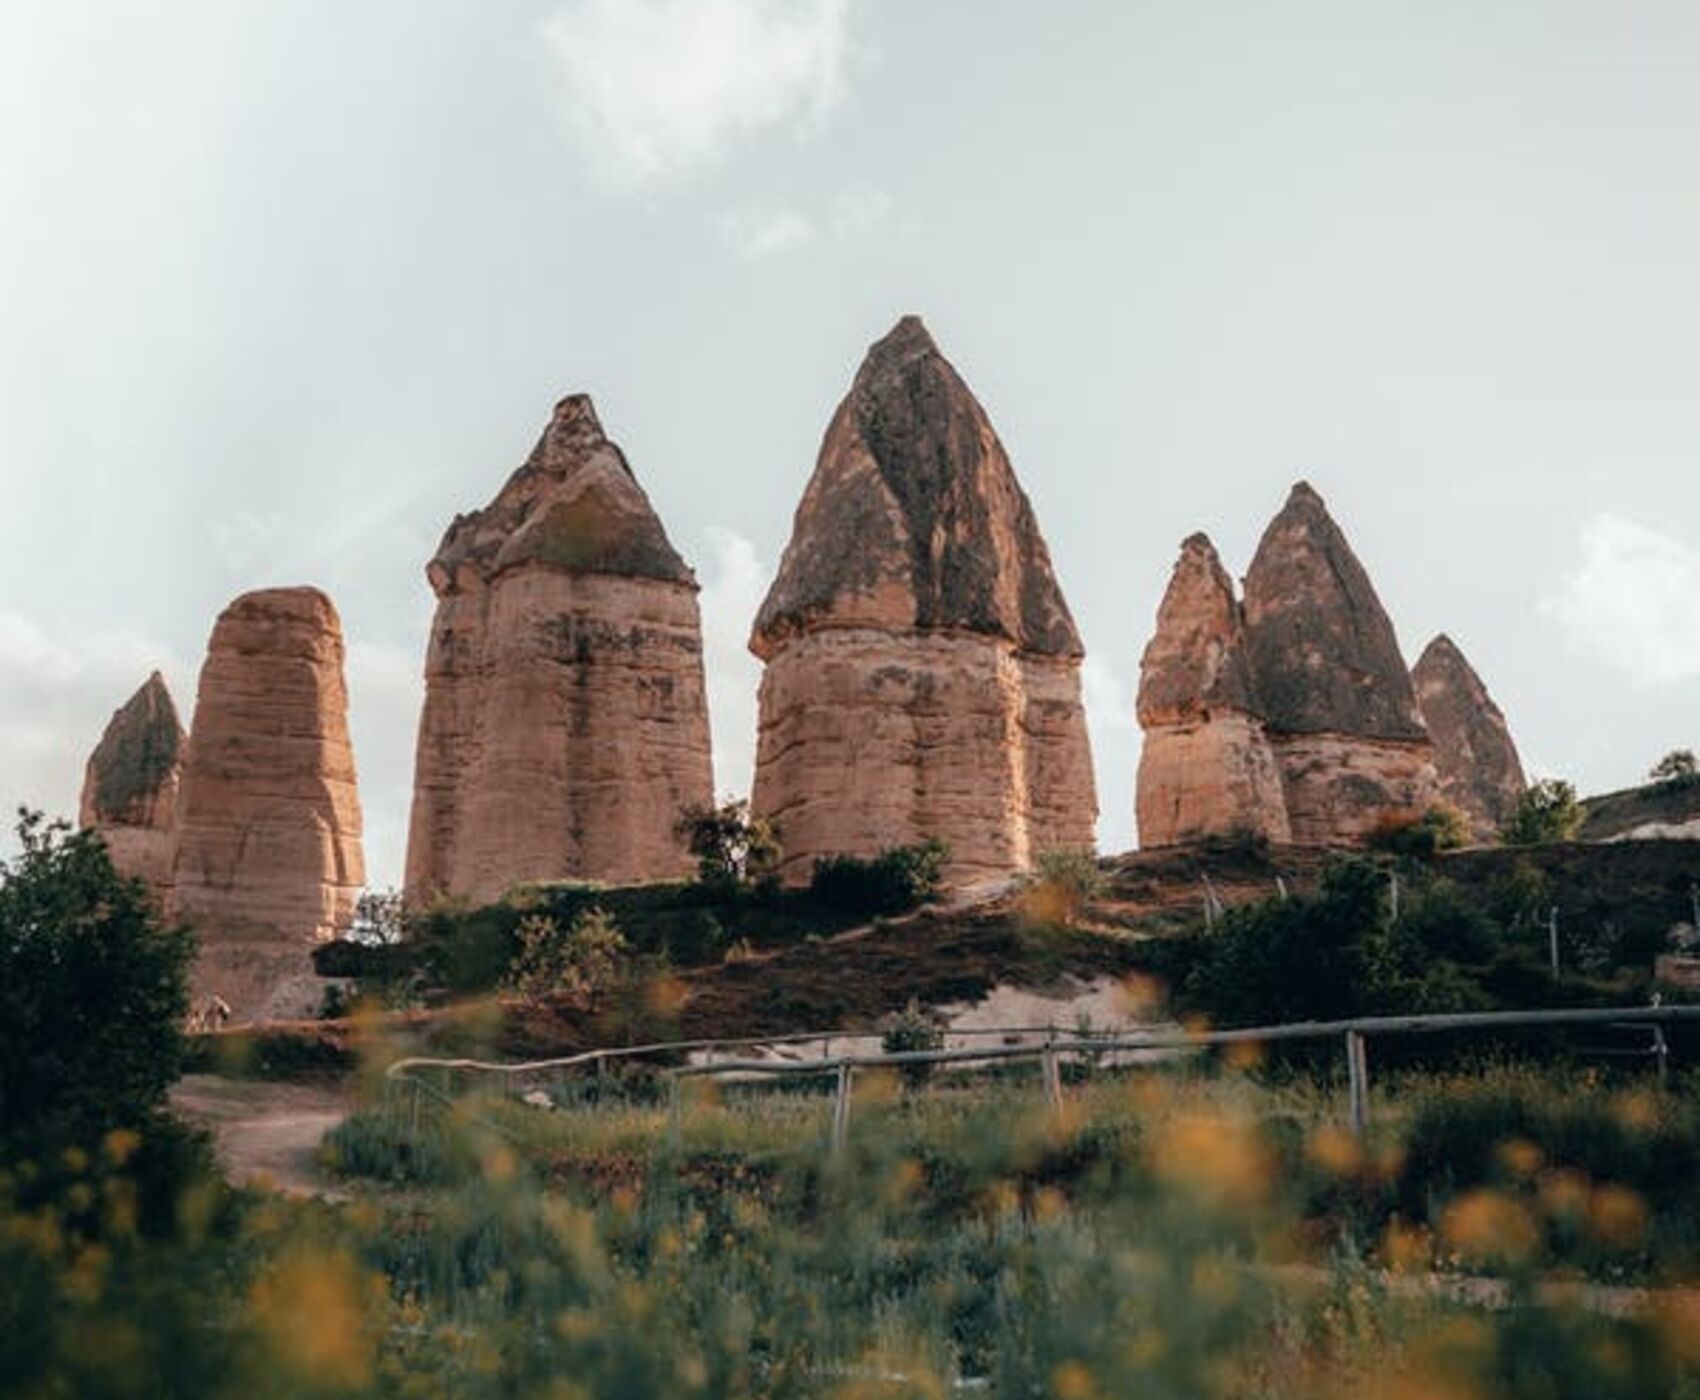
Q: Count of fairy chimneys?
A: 7